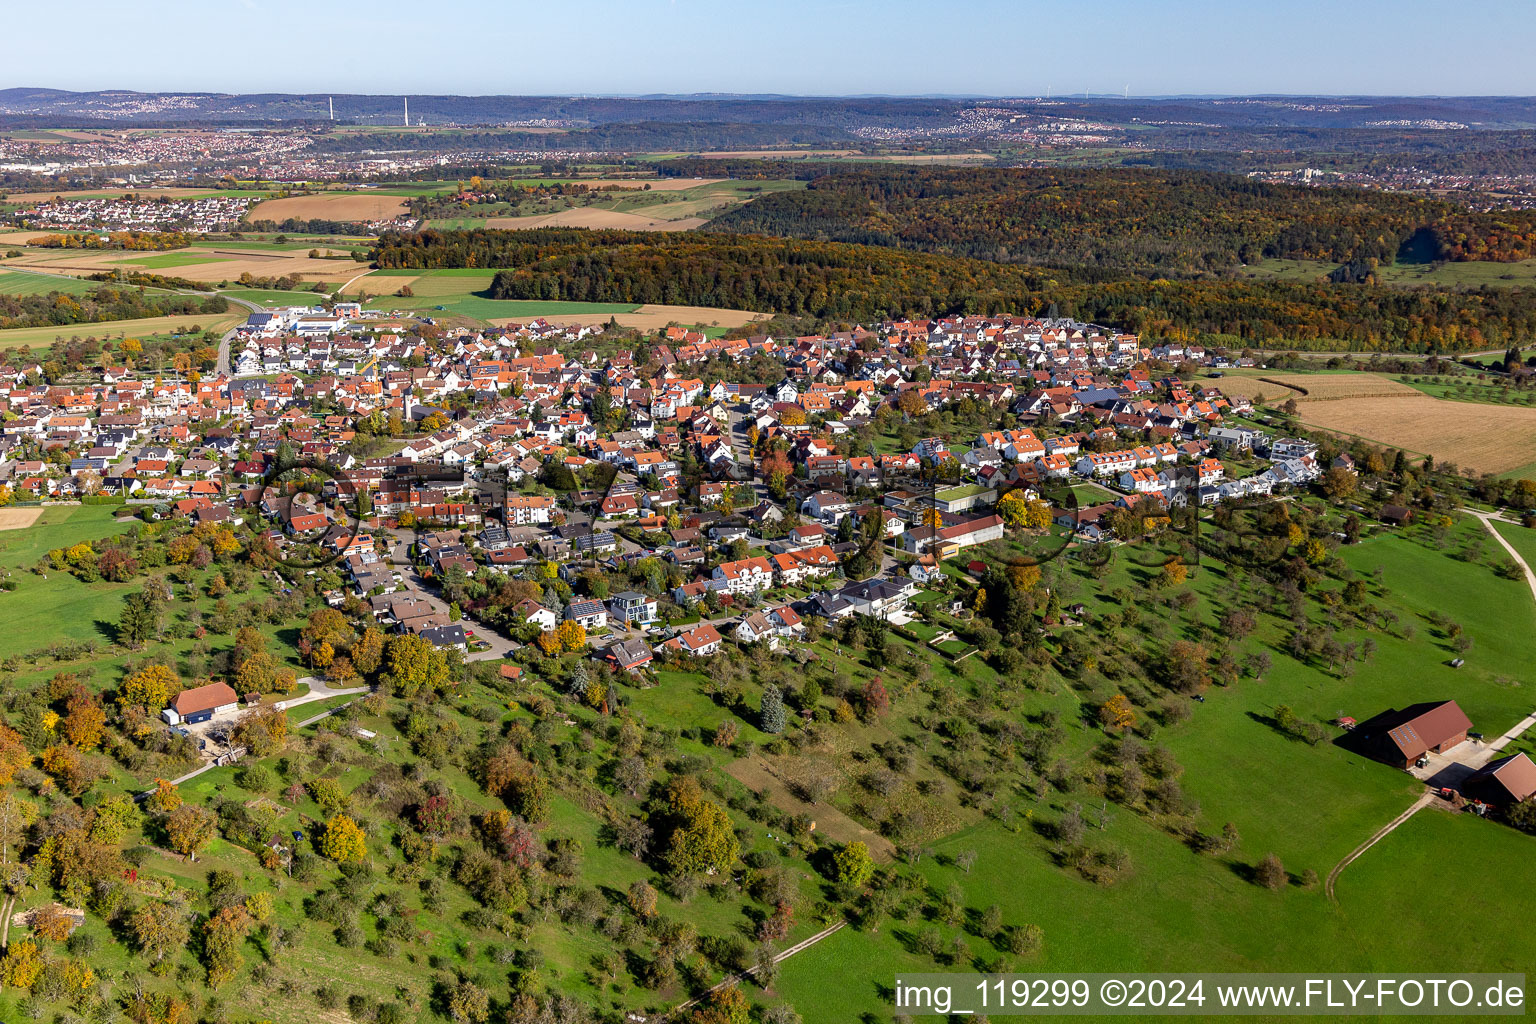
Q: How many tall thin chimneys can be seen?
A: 2